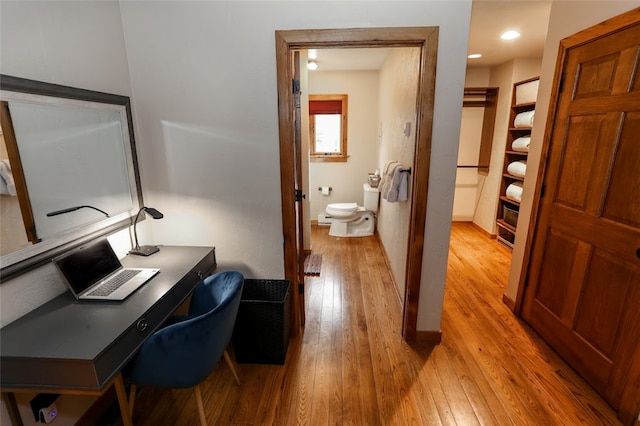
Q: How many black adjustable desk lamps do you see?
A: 1